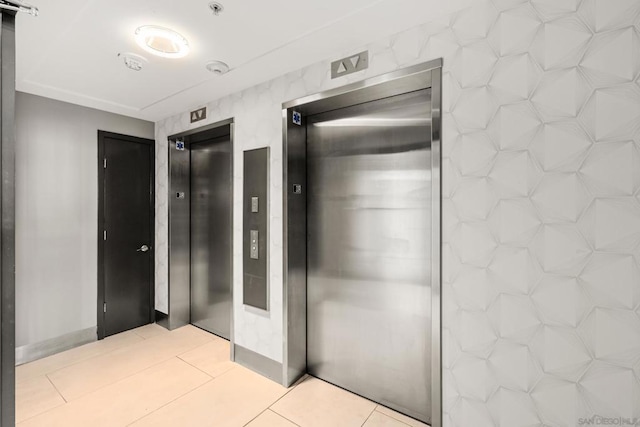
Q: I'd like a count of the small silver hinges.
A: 3